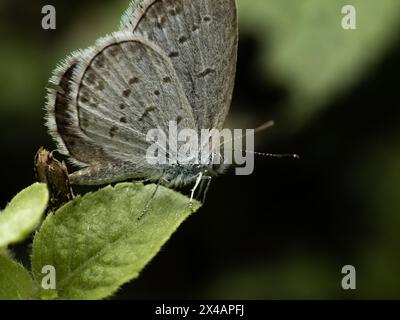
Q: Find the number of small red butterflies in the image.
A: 0